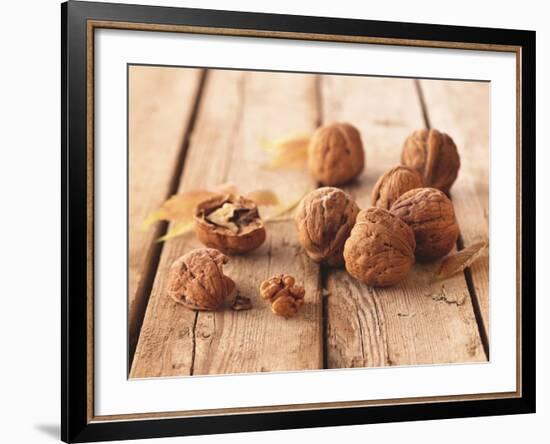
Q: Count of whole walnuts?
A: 6